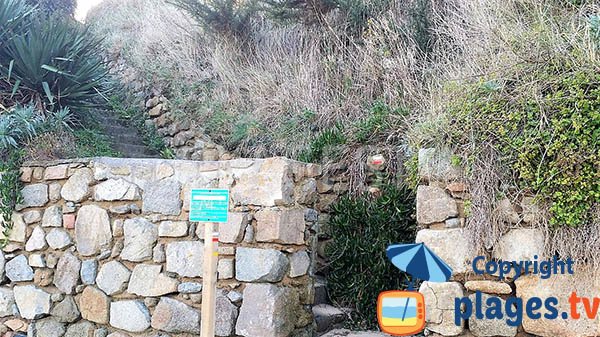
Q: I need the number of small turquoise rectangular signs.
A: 1